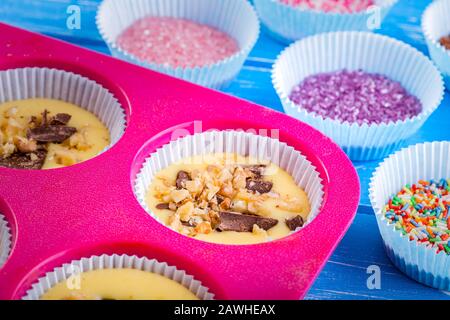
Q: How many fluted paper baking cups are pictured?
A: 9